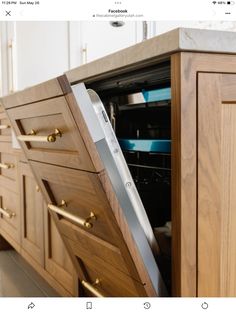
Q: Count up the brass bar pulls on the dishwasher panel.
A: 3